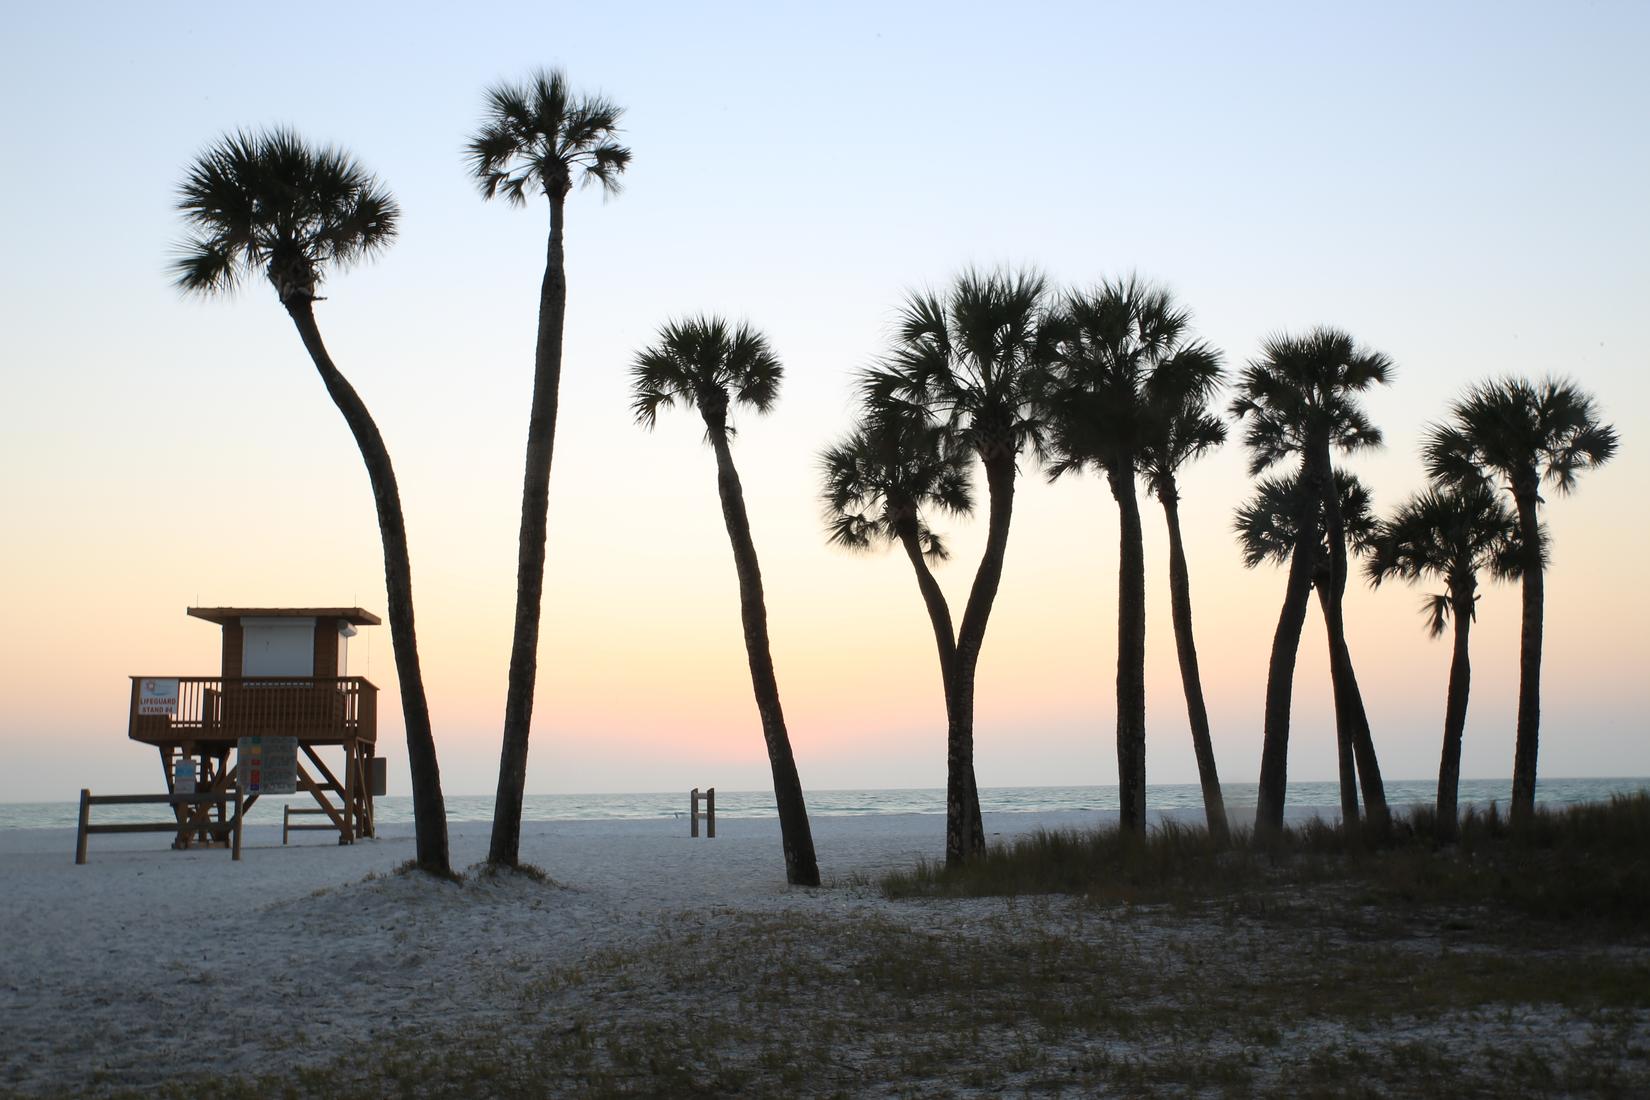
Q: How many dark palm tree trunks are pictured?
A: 12